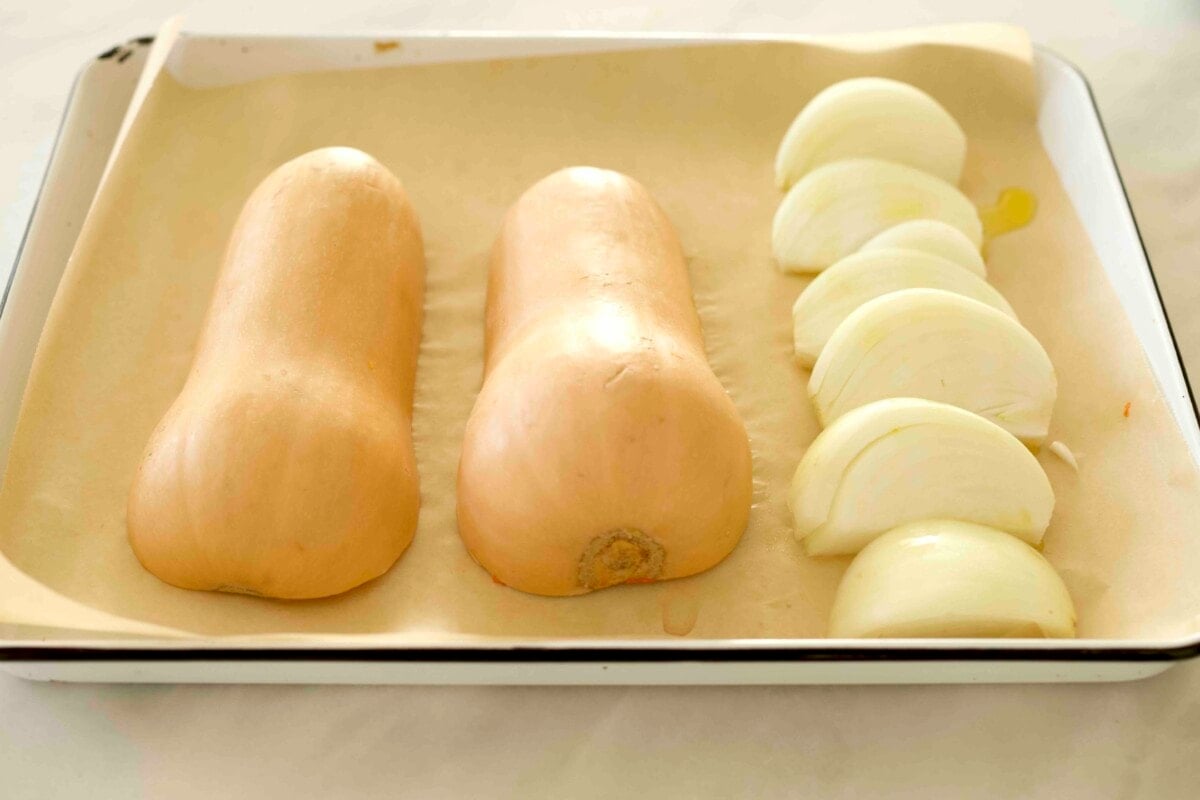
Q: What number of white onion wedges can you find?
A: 7